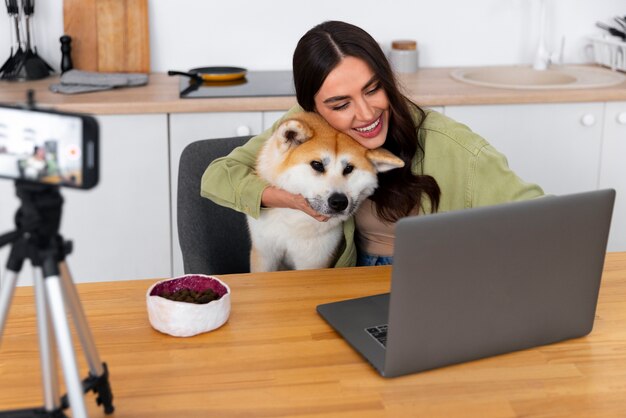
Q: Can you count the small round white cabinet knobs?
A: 3